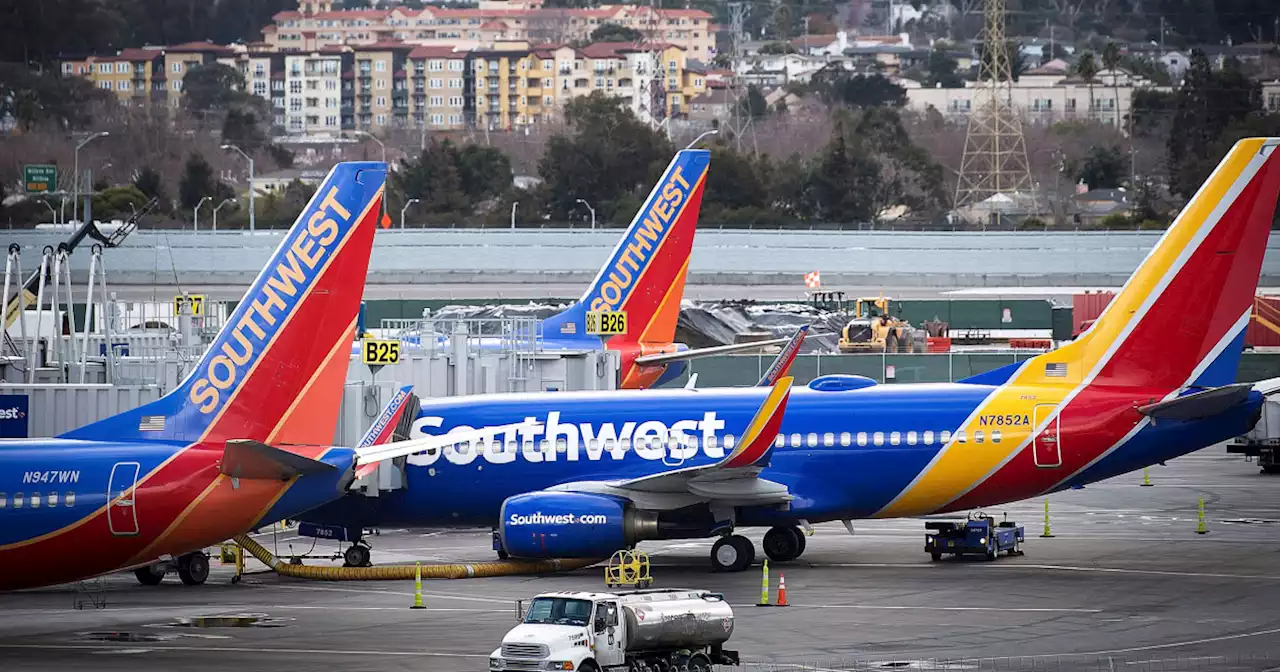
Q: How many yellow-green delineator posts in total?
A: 5